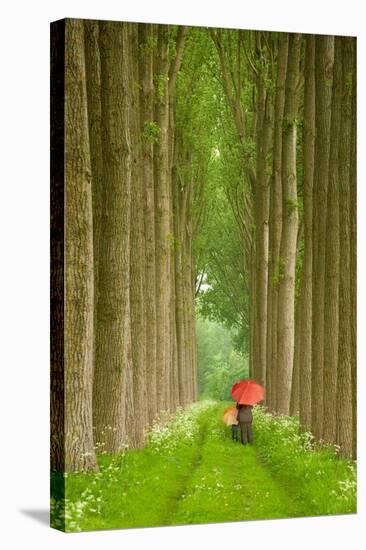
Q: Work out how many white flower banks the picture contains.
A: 2